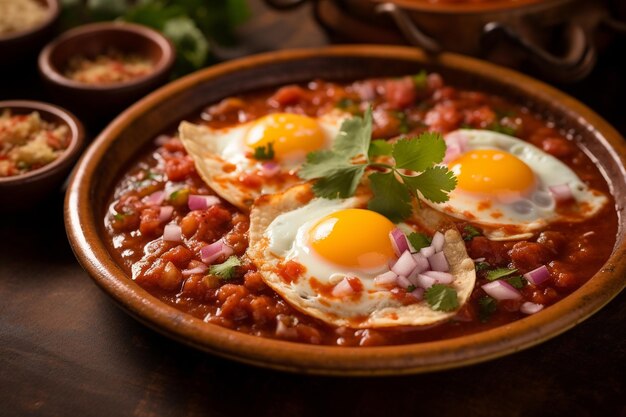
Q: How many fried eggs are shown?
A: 3